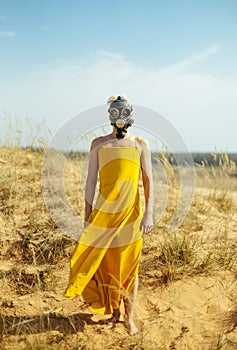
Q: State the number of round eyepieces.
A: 2